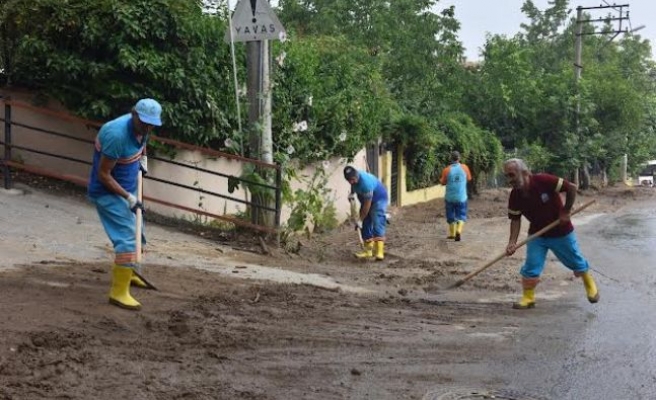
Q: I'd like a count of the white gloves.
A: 4